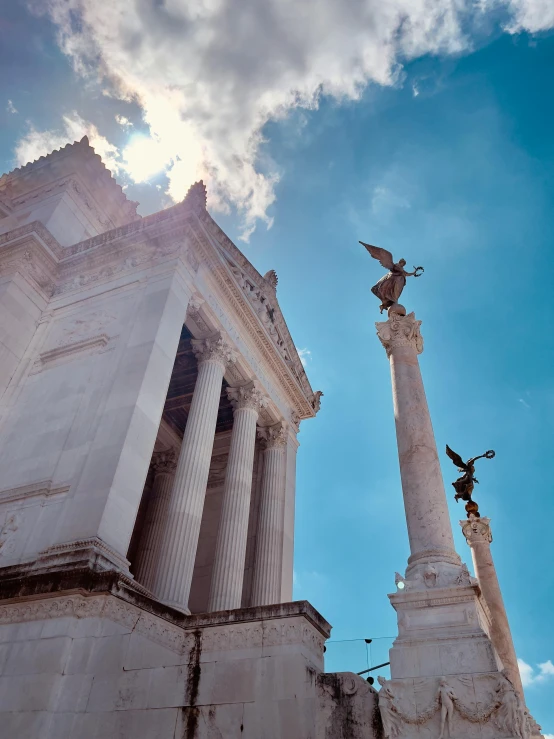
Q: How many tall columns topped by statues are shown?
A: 2